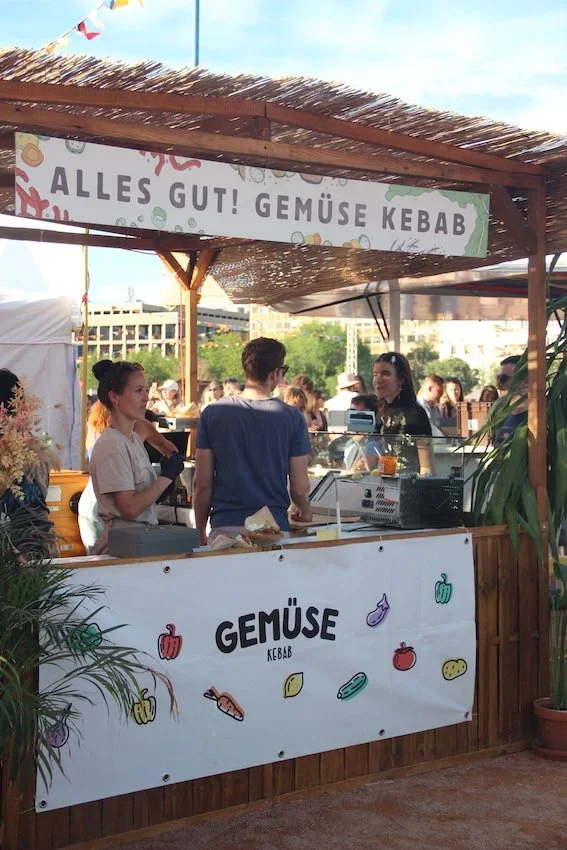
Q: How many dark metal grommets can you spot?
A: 9